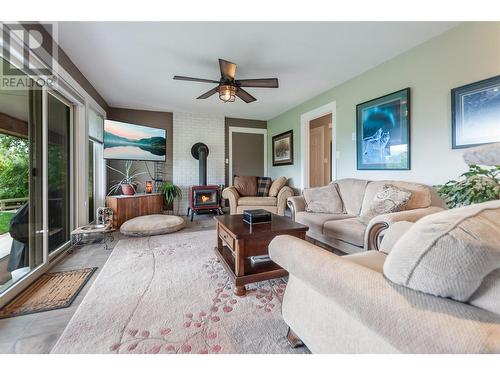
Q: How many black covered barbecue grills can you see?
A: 1